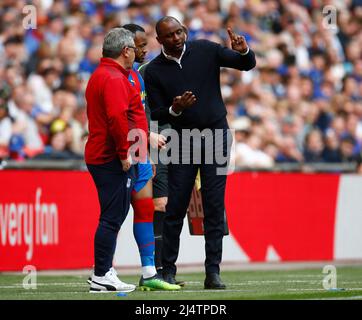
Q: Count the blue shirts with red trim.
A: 1